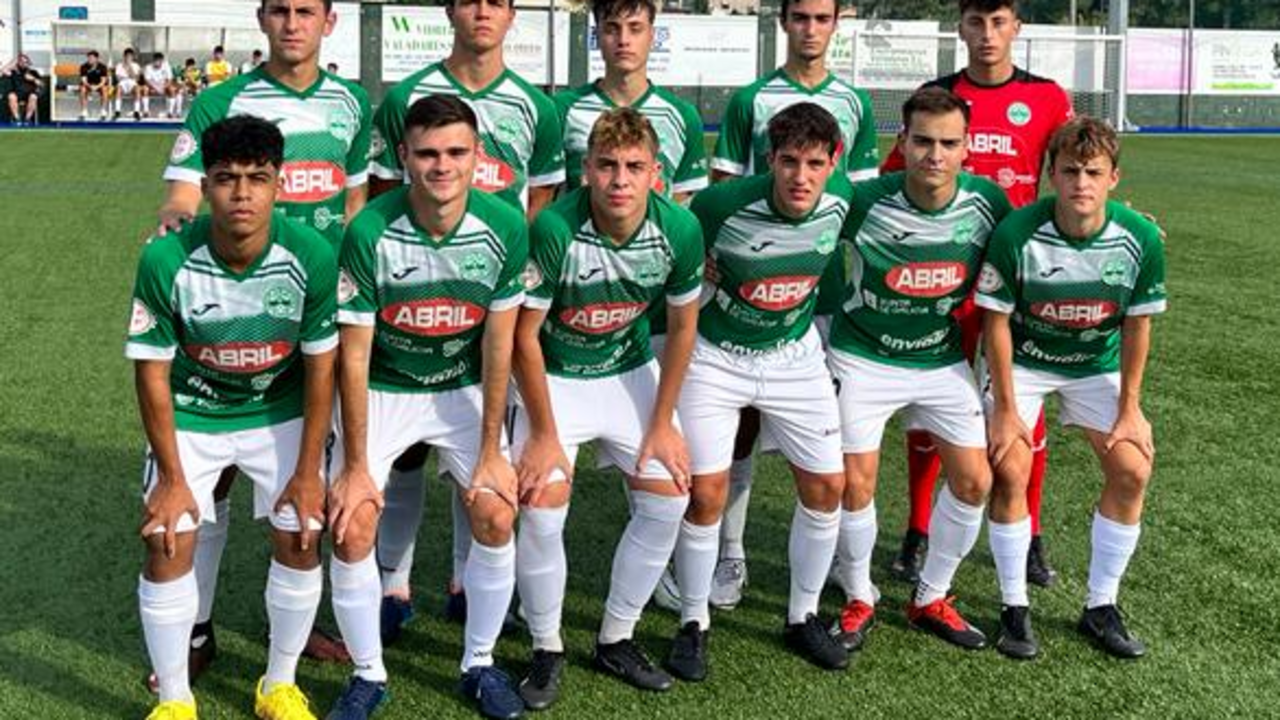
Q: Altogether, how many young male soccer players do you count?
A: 11